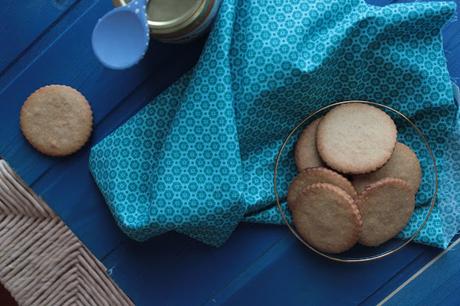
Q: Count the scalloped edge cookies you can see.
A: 7